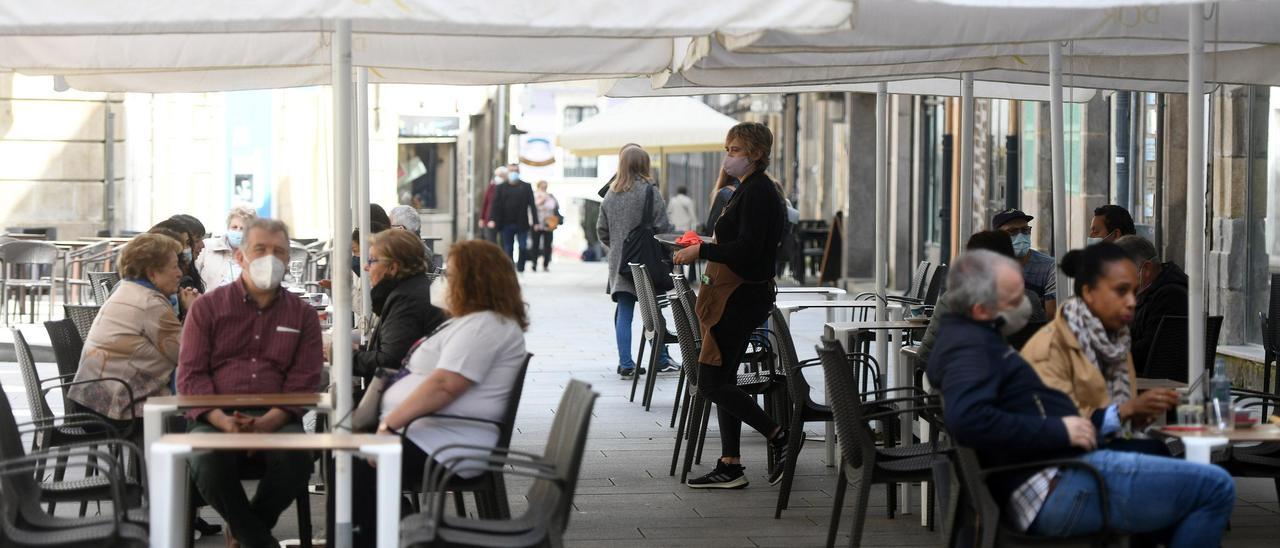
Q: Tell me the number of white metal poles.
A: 6